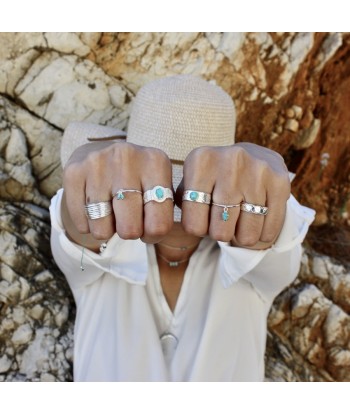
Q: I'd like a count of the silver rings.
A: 6